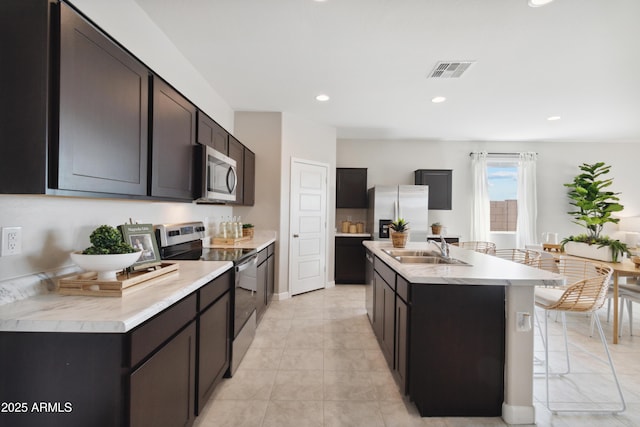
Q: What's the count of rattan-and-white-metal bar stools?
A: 3